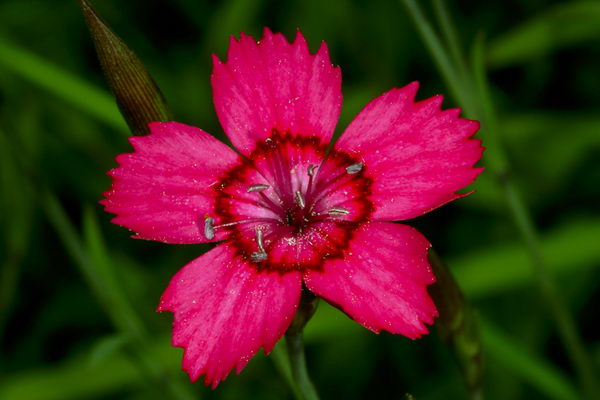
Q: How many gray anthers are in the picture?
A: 8